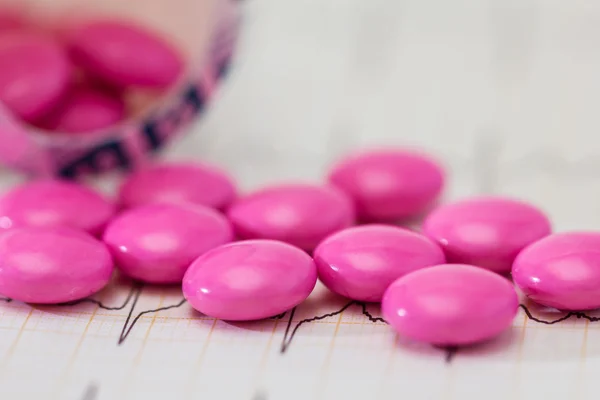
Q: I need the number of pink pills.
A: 15